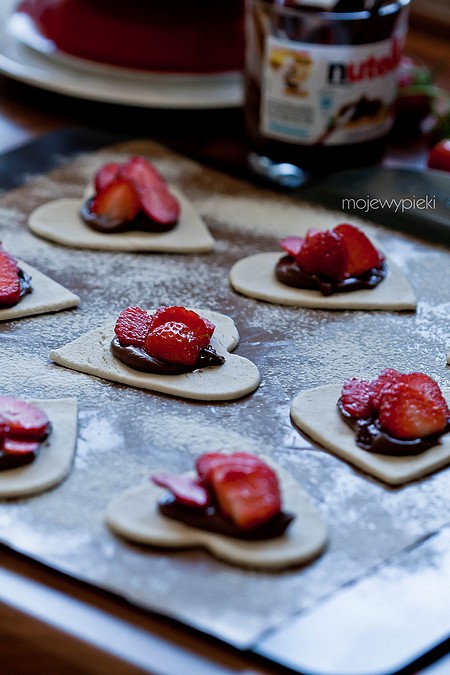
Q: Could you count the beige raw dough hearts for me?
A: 7